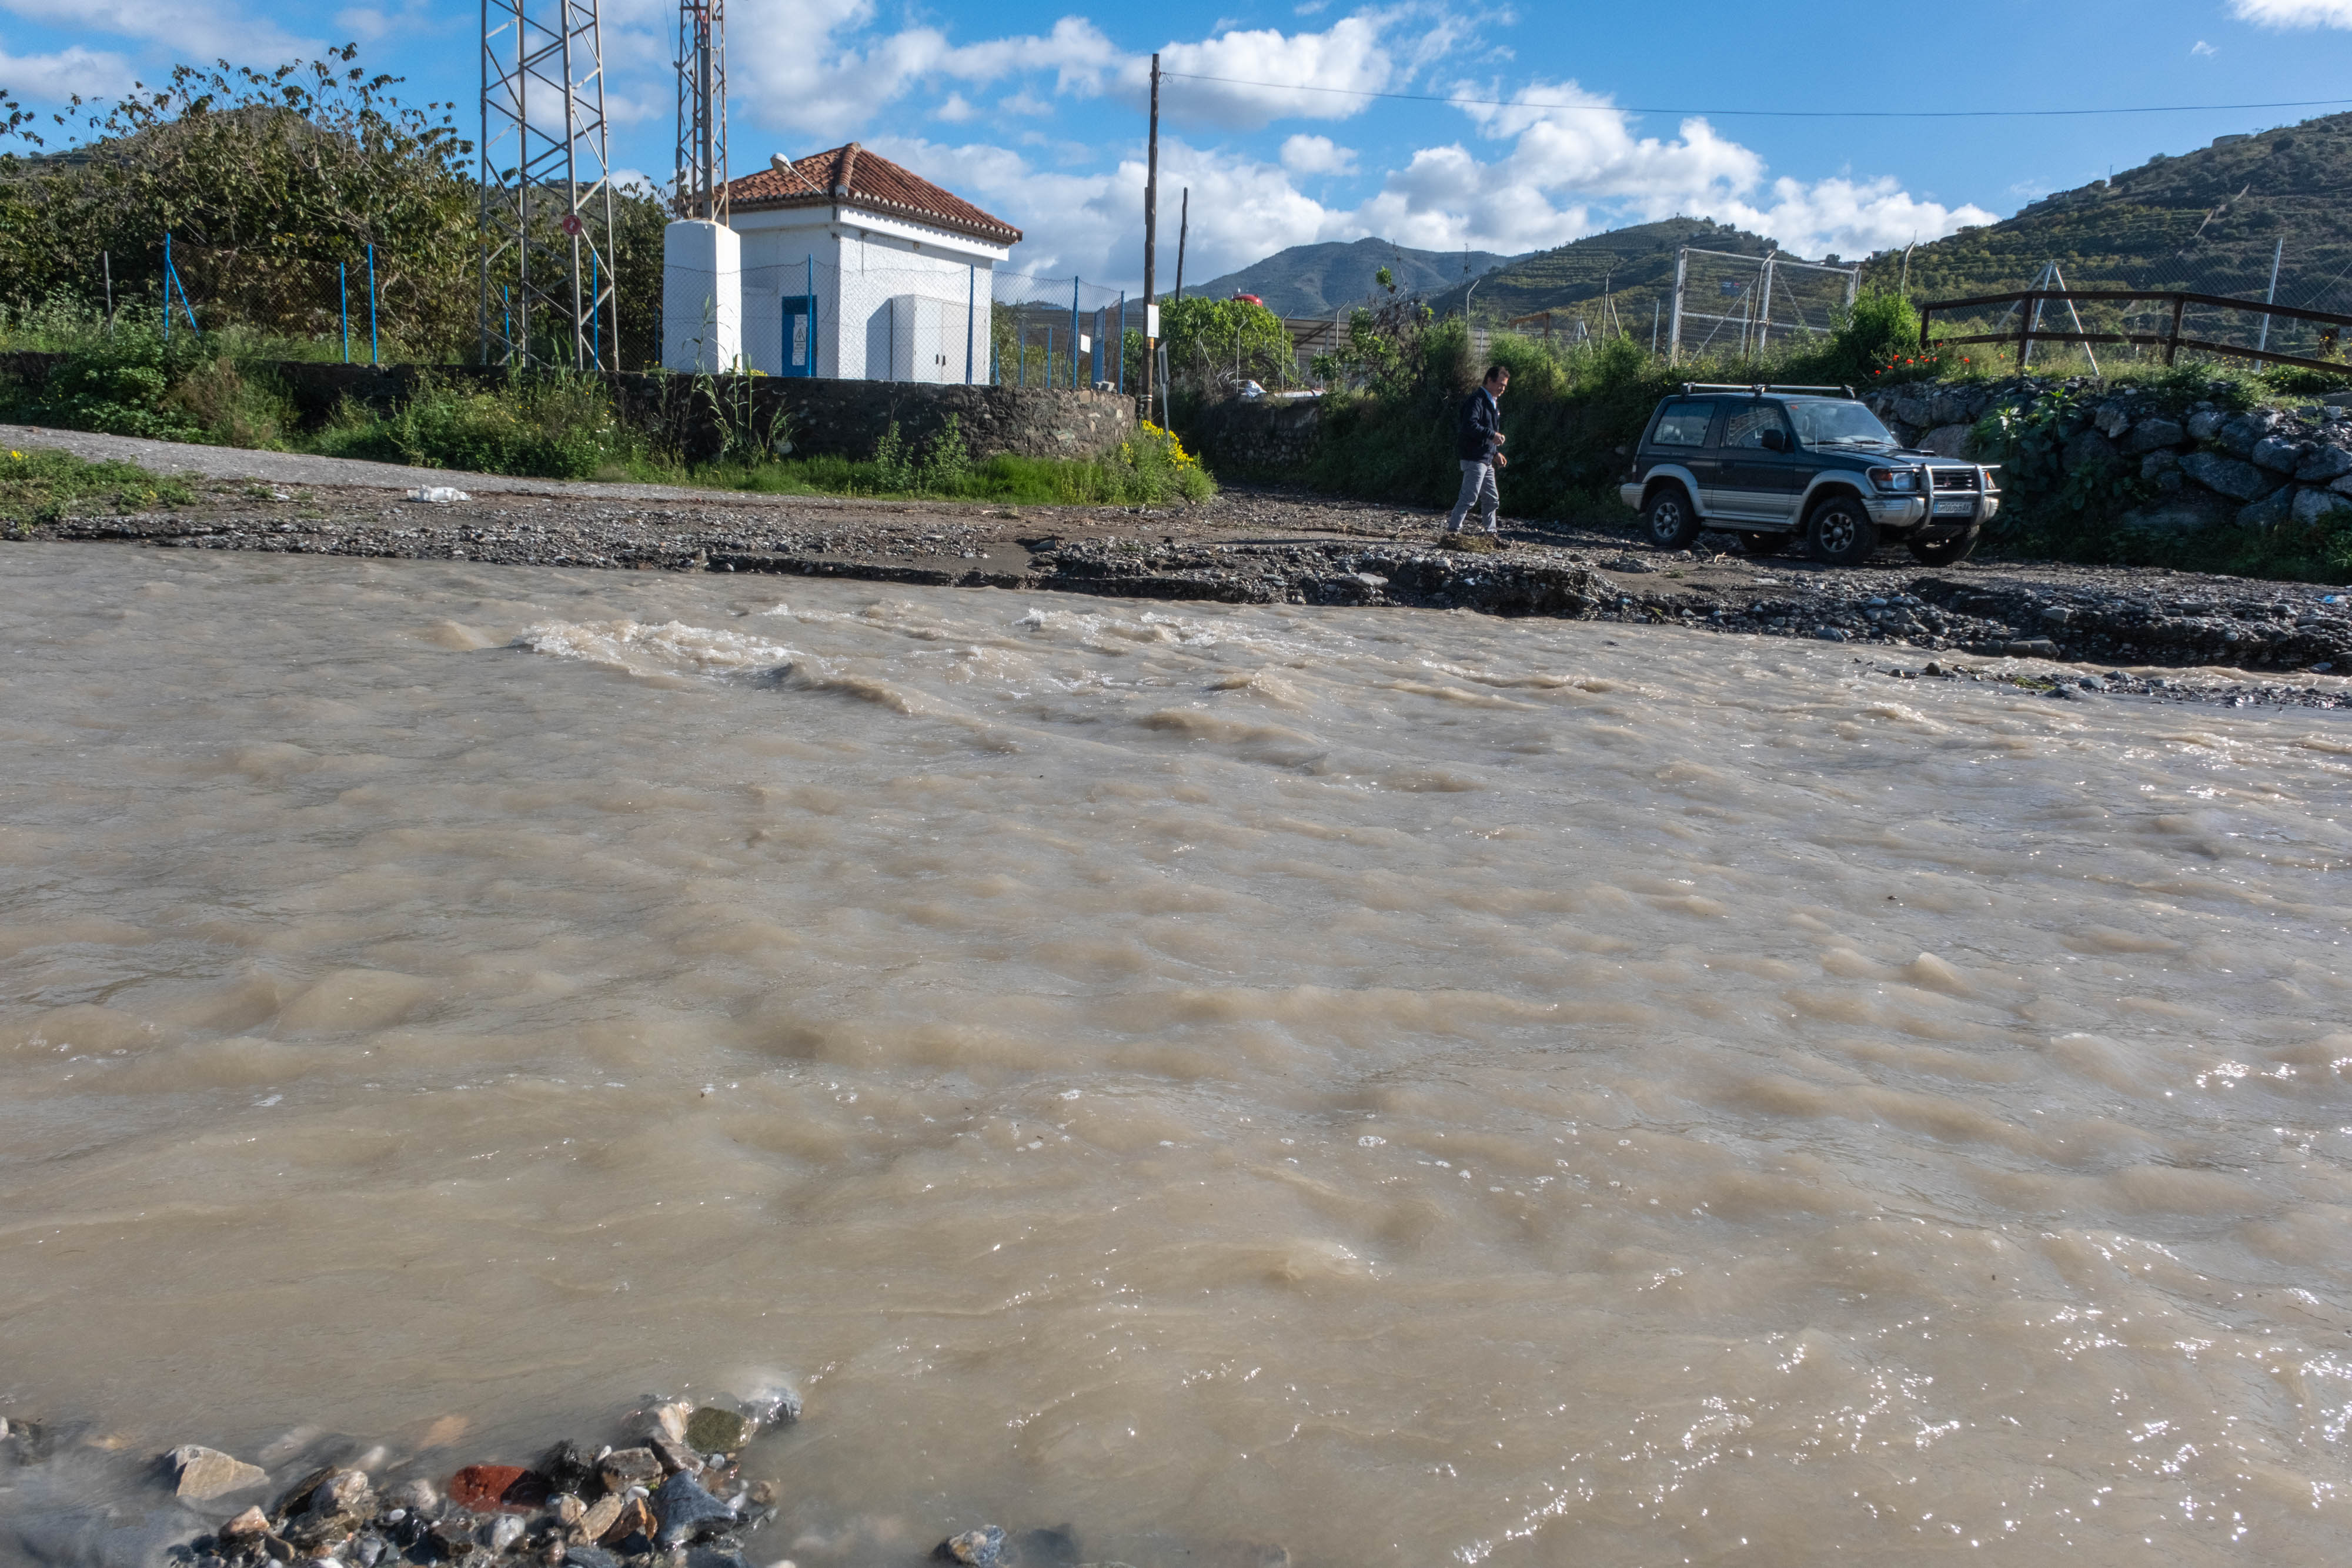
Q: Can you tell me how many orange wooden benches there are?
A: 0